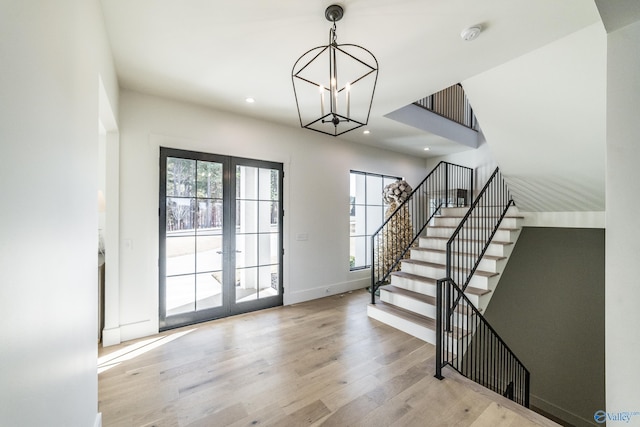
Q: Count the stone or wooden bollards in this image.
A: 0